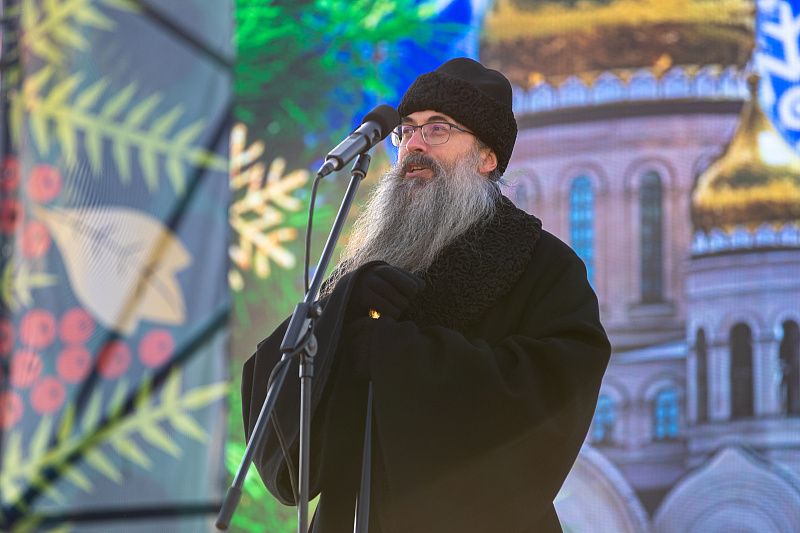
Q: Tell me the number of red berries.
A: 13